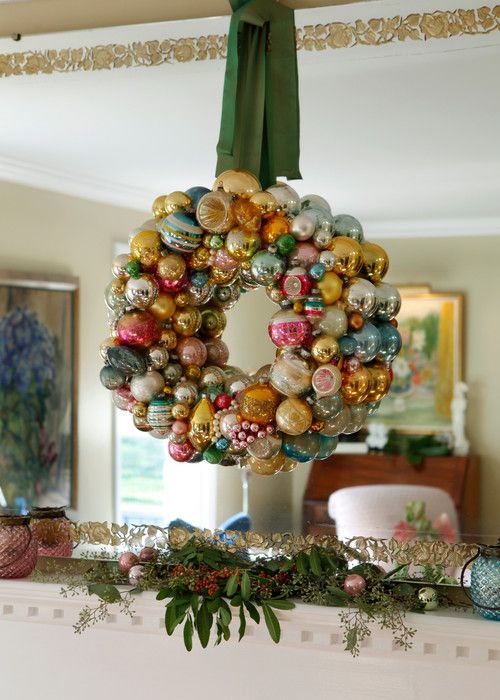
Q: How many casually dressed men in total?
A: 0